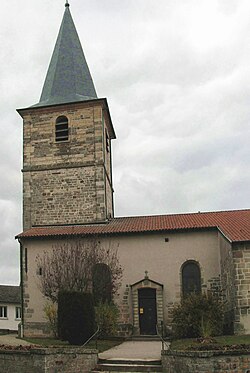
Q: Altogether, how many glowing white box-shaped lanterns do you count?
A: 0